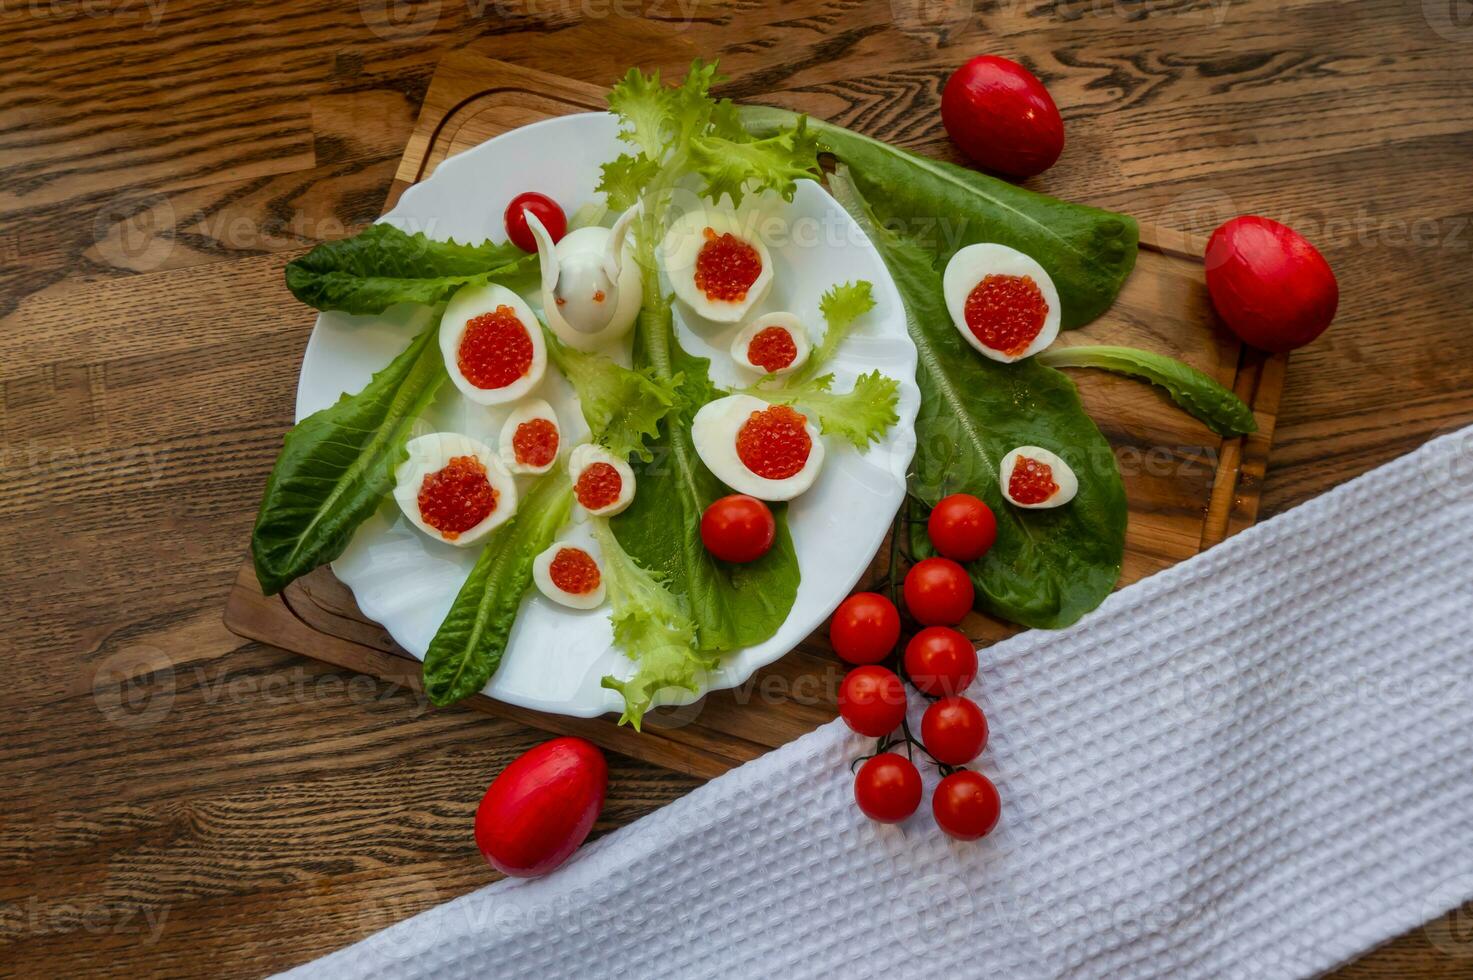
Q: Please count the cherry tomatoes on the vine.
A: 8